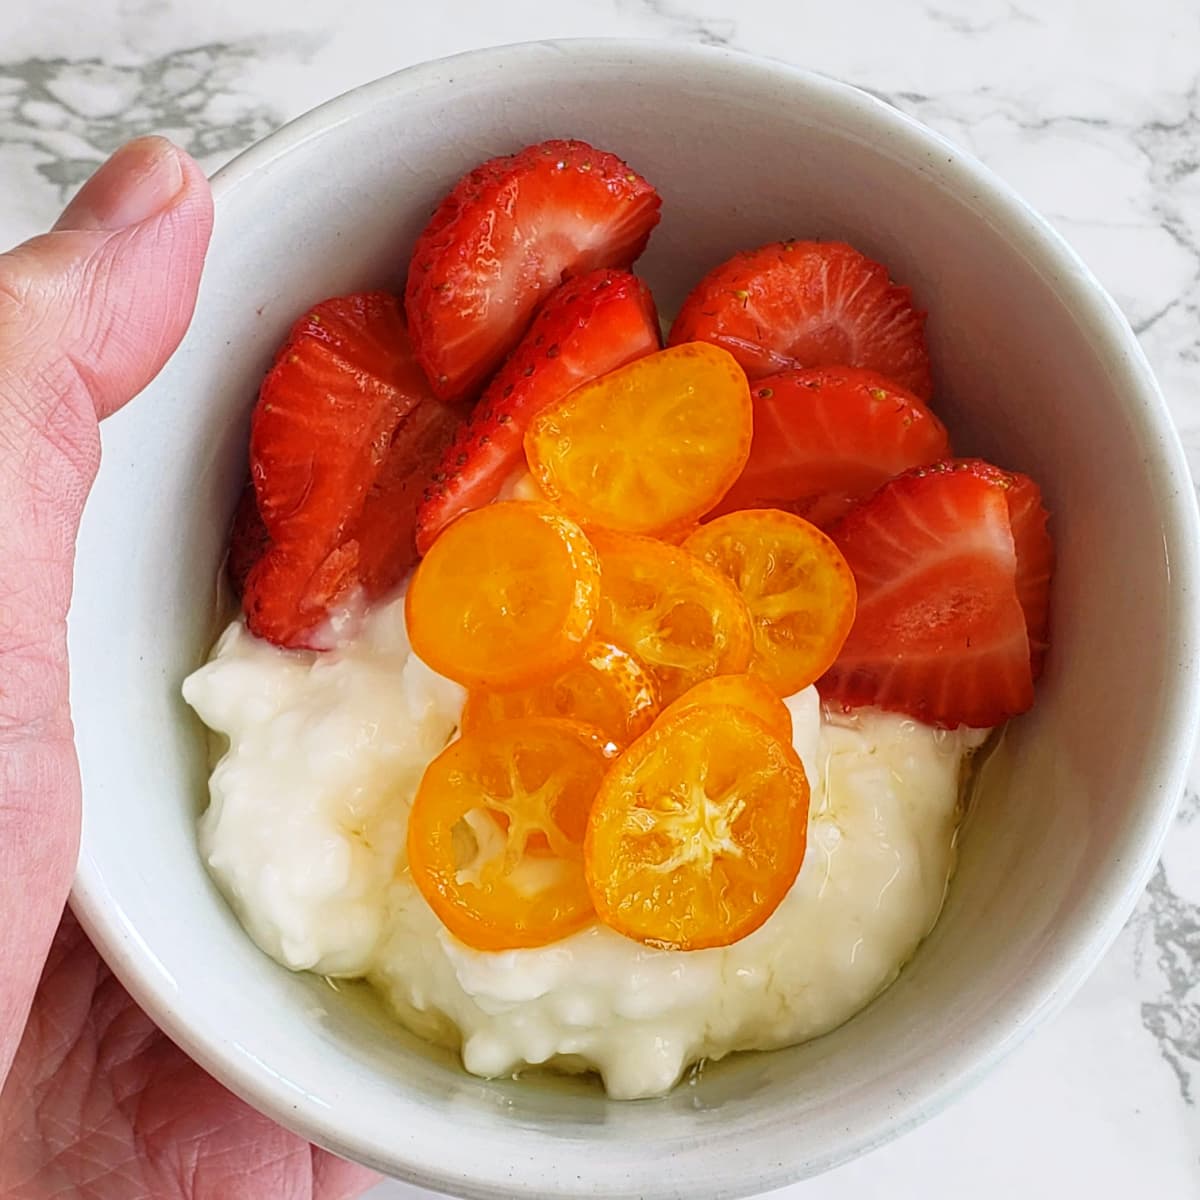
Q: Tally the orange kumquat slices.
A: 8